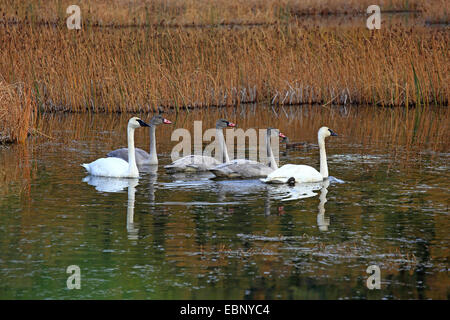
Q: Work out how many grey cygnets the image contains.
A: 3